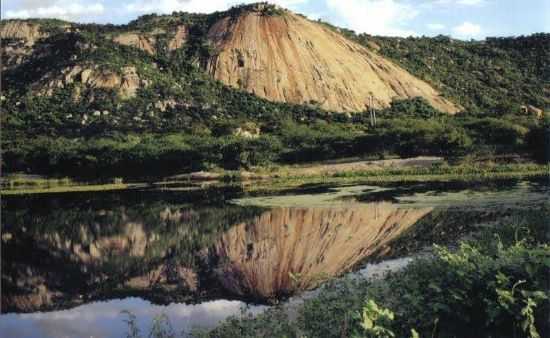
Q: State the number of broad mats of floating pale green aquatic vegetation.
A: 2